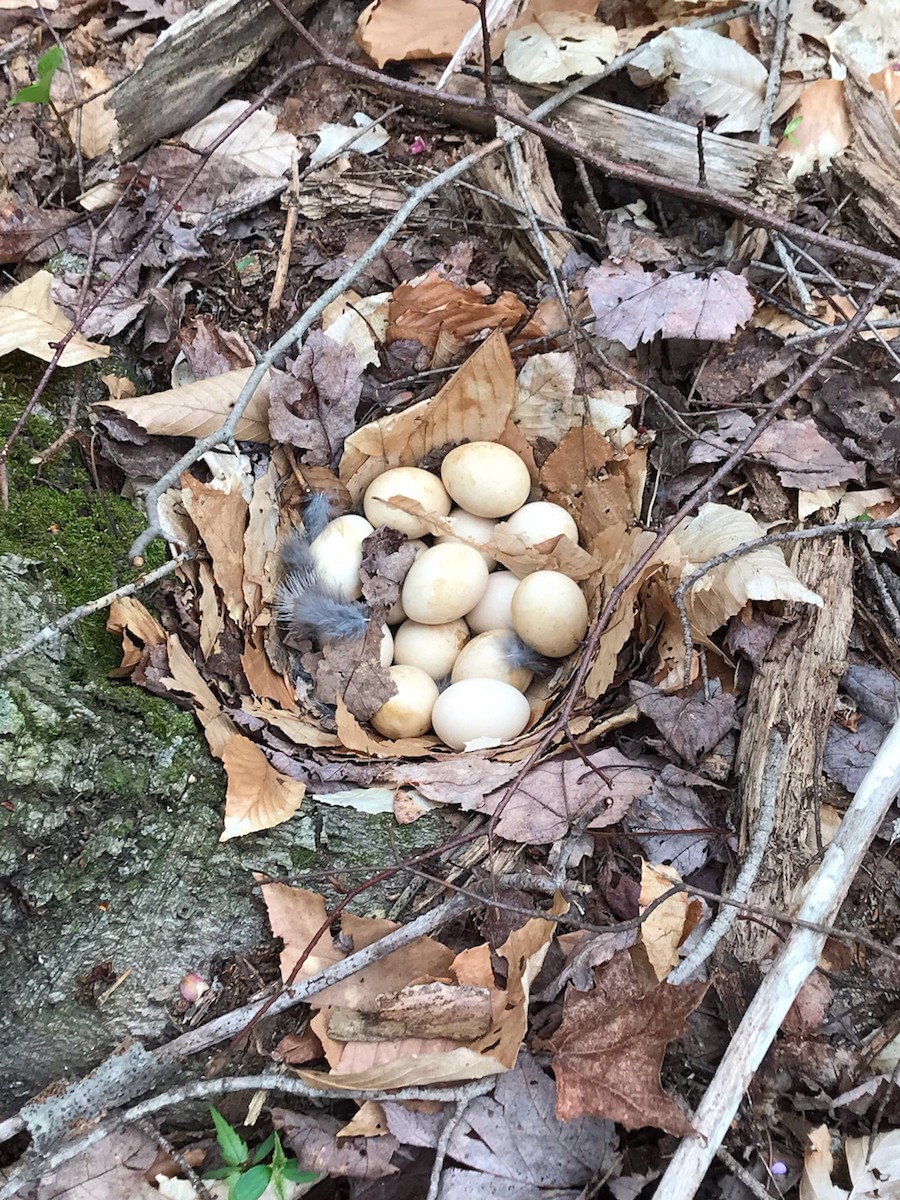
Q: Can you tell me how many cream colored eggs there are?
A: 14